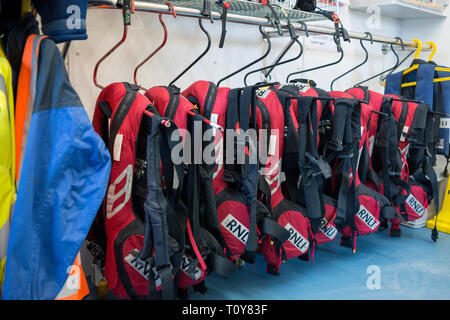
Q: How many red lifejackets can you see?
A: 8